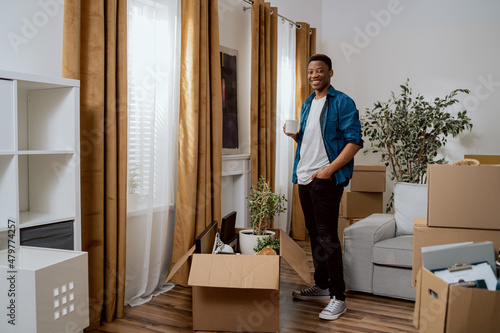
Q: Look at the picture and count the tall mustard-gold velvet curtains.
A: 4